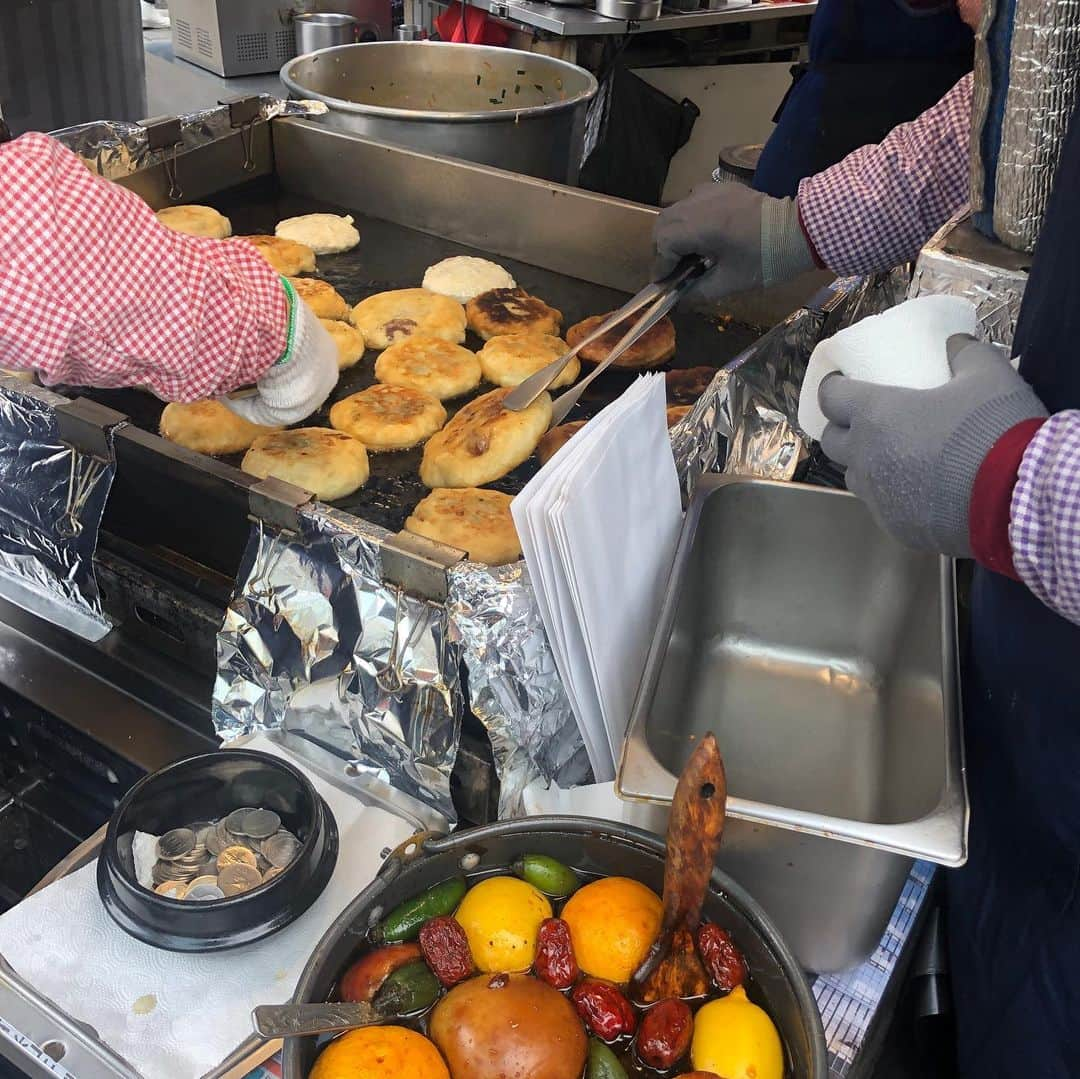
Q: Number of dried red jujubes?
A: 5